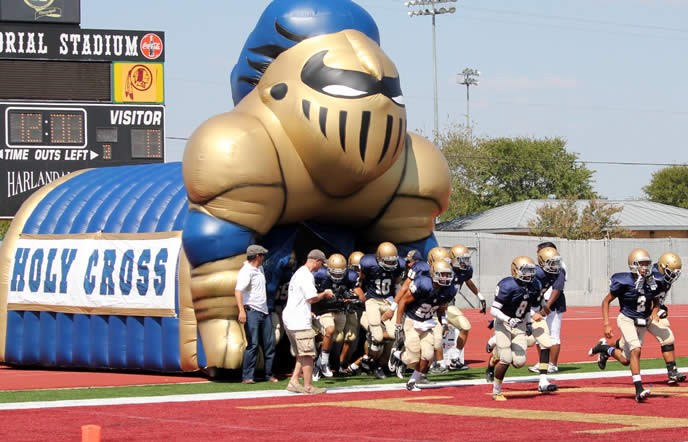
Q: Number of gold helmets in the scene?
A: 10